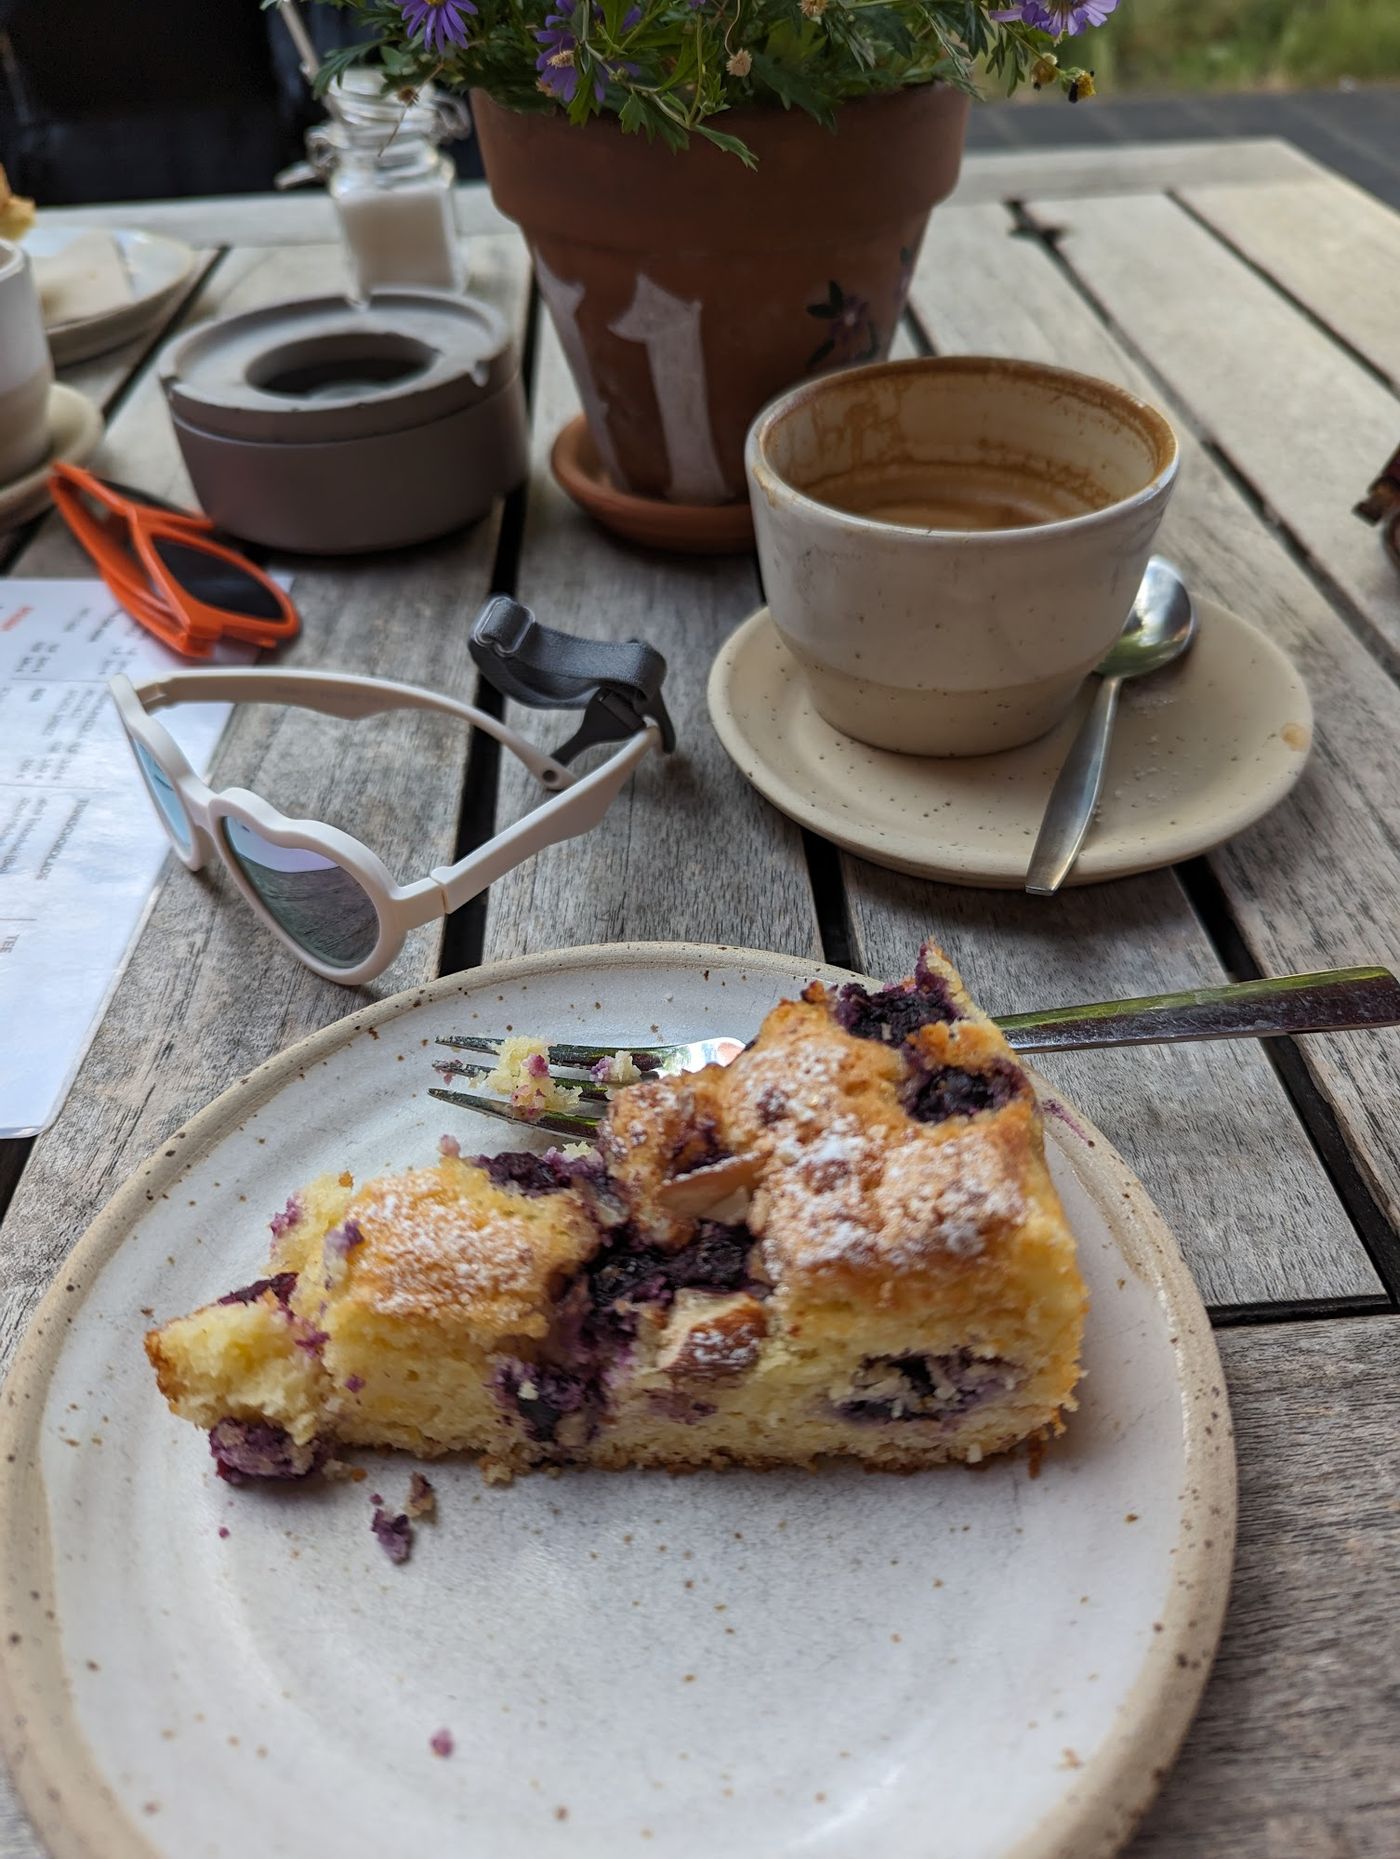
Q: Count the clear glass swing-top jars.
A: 1